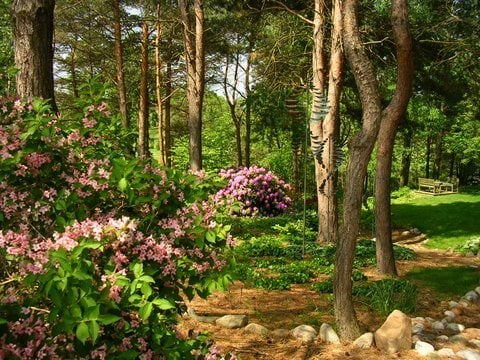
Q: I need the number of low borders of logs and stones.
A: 1